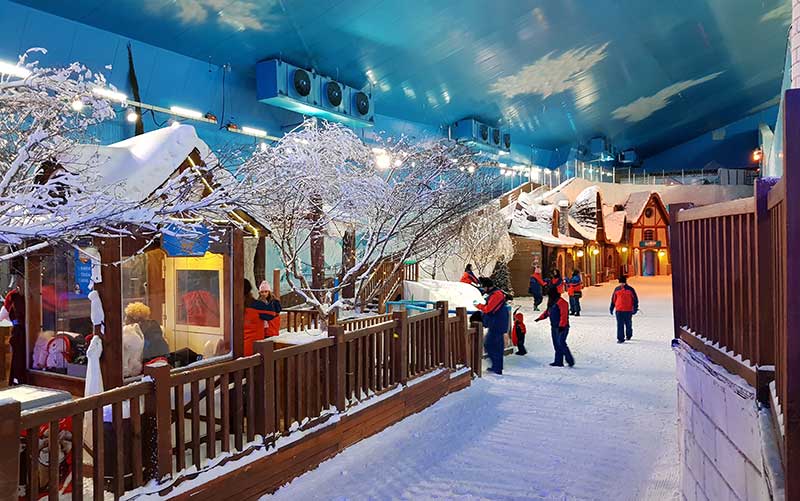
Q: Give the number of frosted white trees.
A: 3